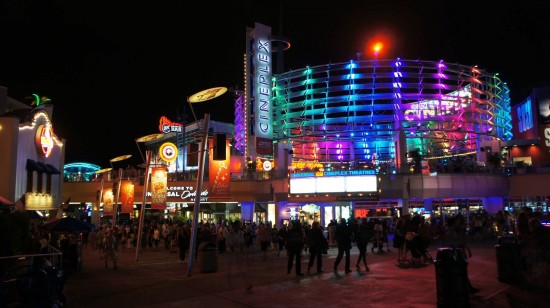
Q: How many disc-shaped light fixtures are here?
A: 4